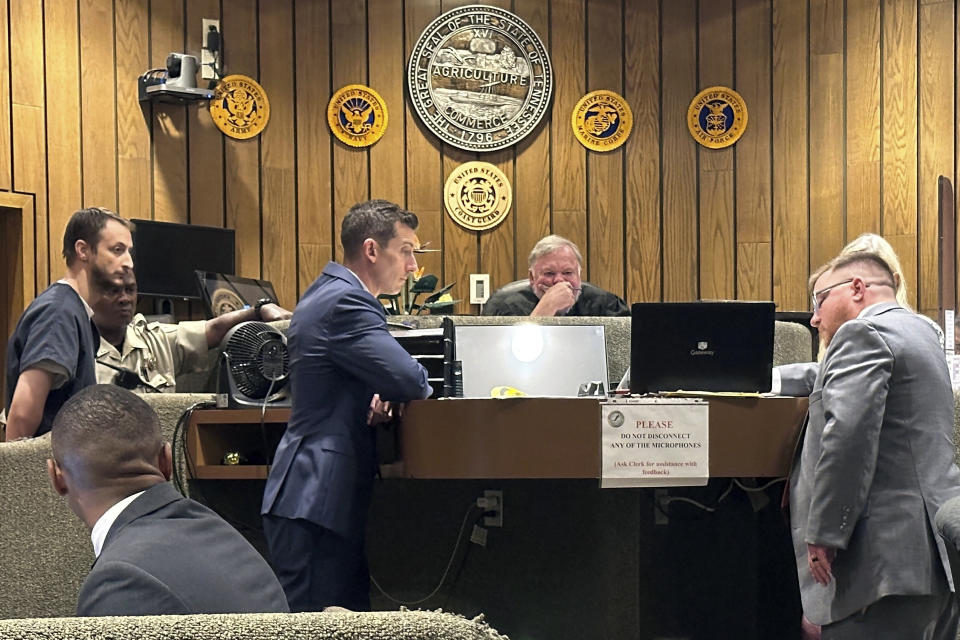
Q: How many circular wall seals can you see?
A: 6